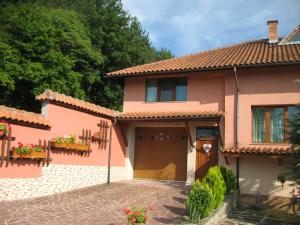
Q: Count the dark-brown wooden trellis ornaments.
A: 4